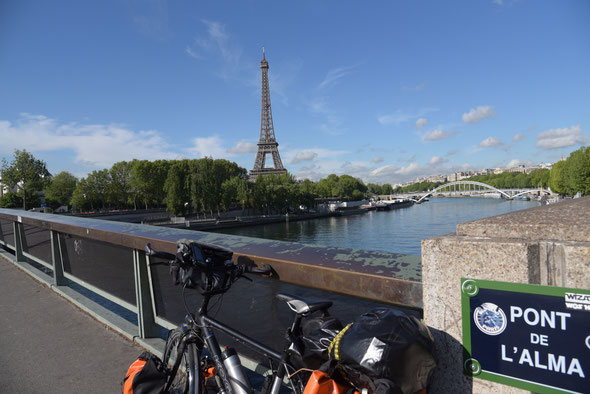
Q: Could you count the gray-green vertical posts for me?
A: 3